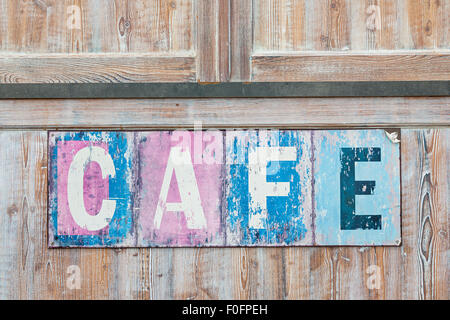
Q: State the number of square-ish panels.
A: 4